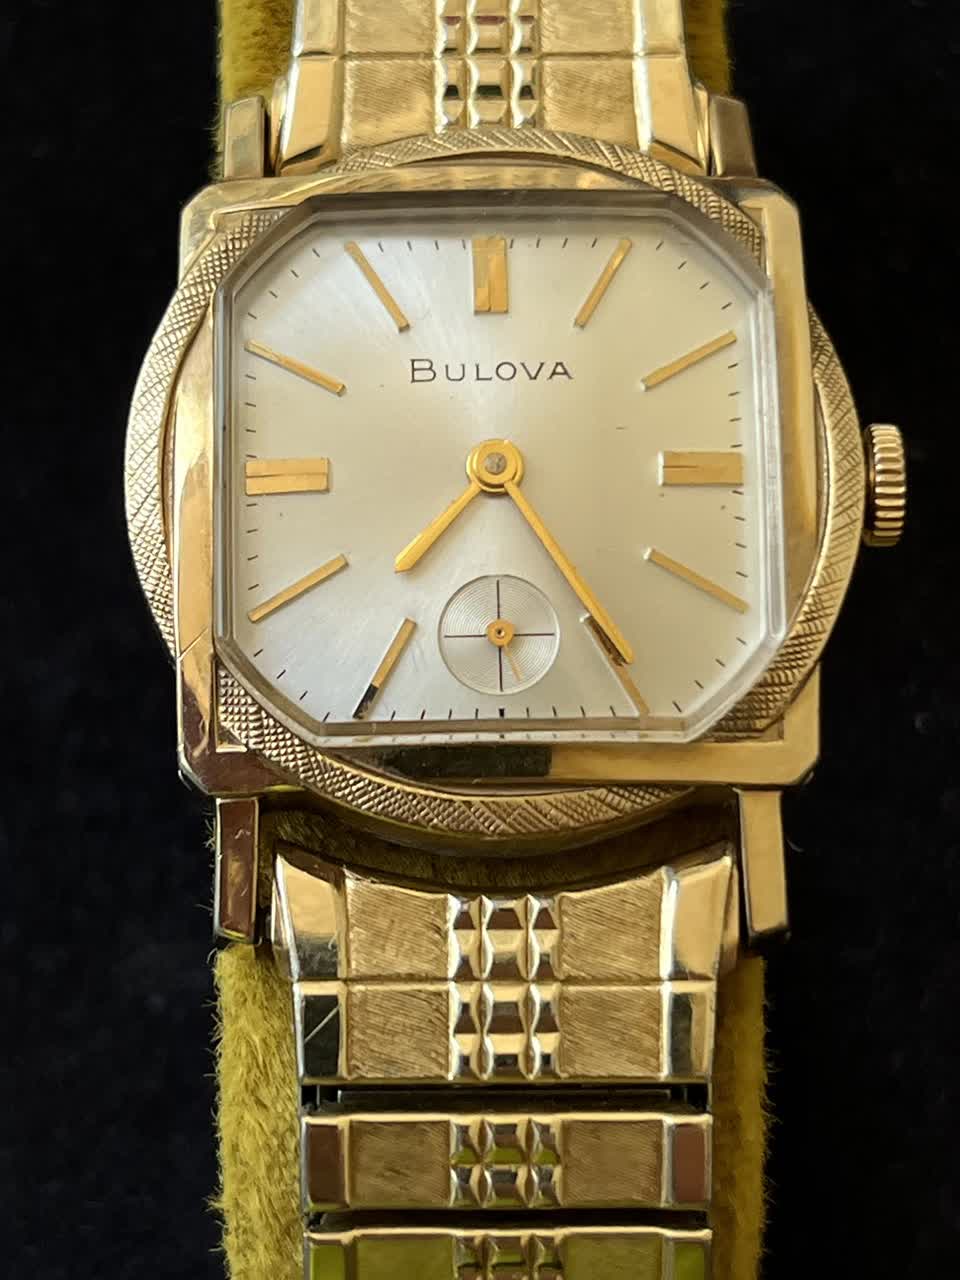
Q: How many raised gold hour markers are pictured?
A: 11